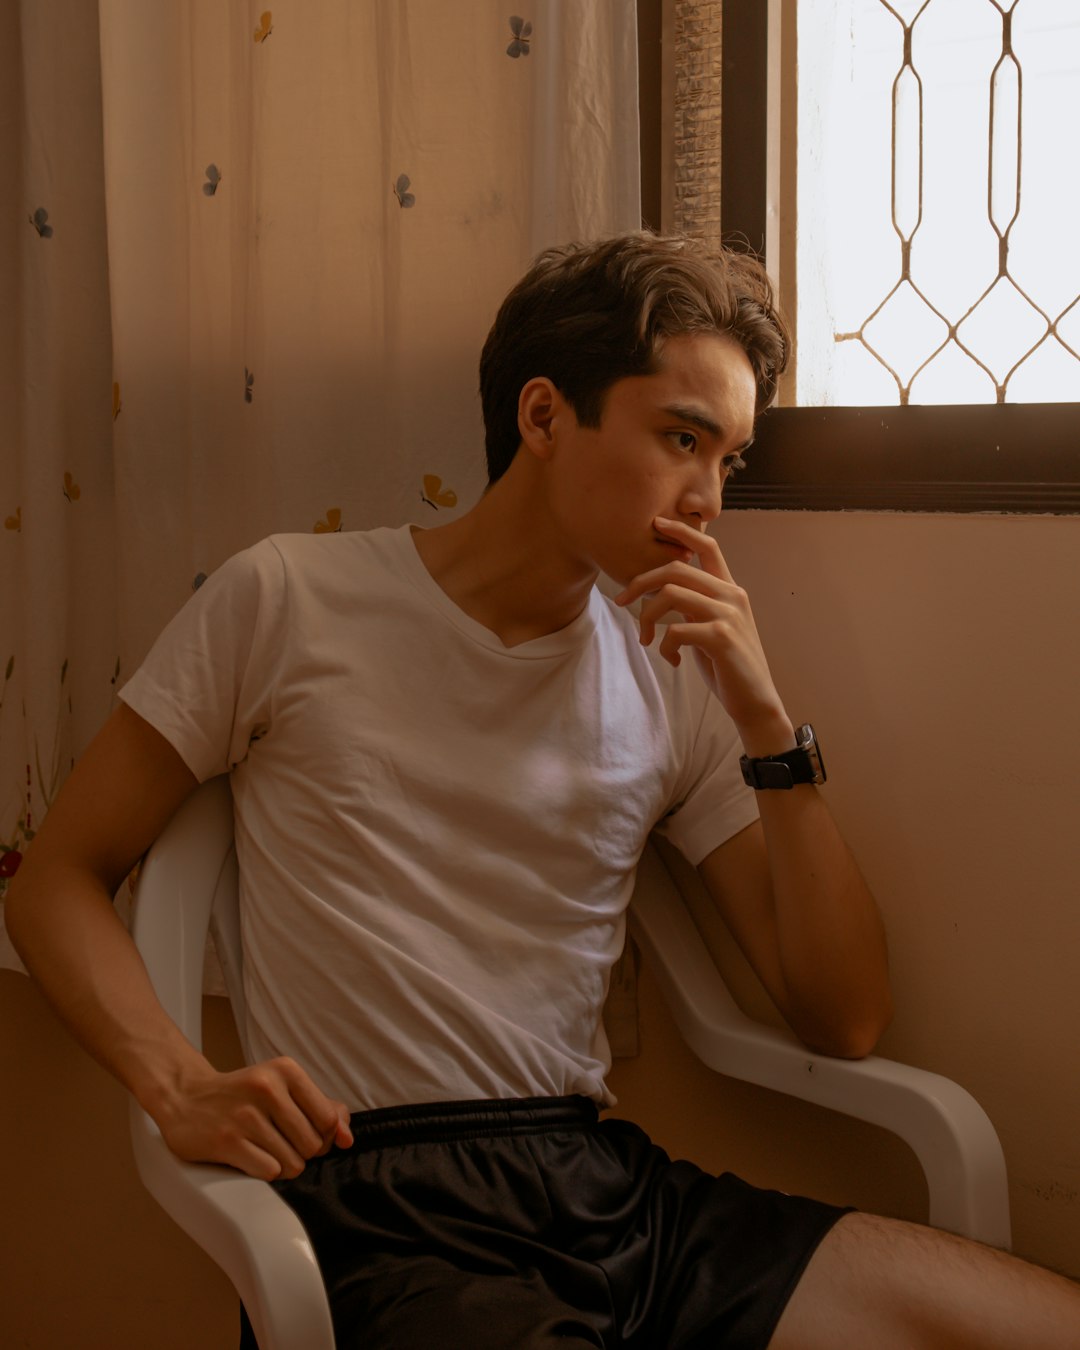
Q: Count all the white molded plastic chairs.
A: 1